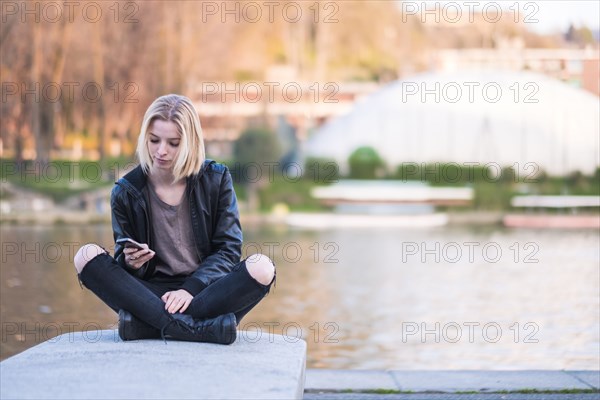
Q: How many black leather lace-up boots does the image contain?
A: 2